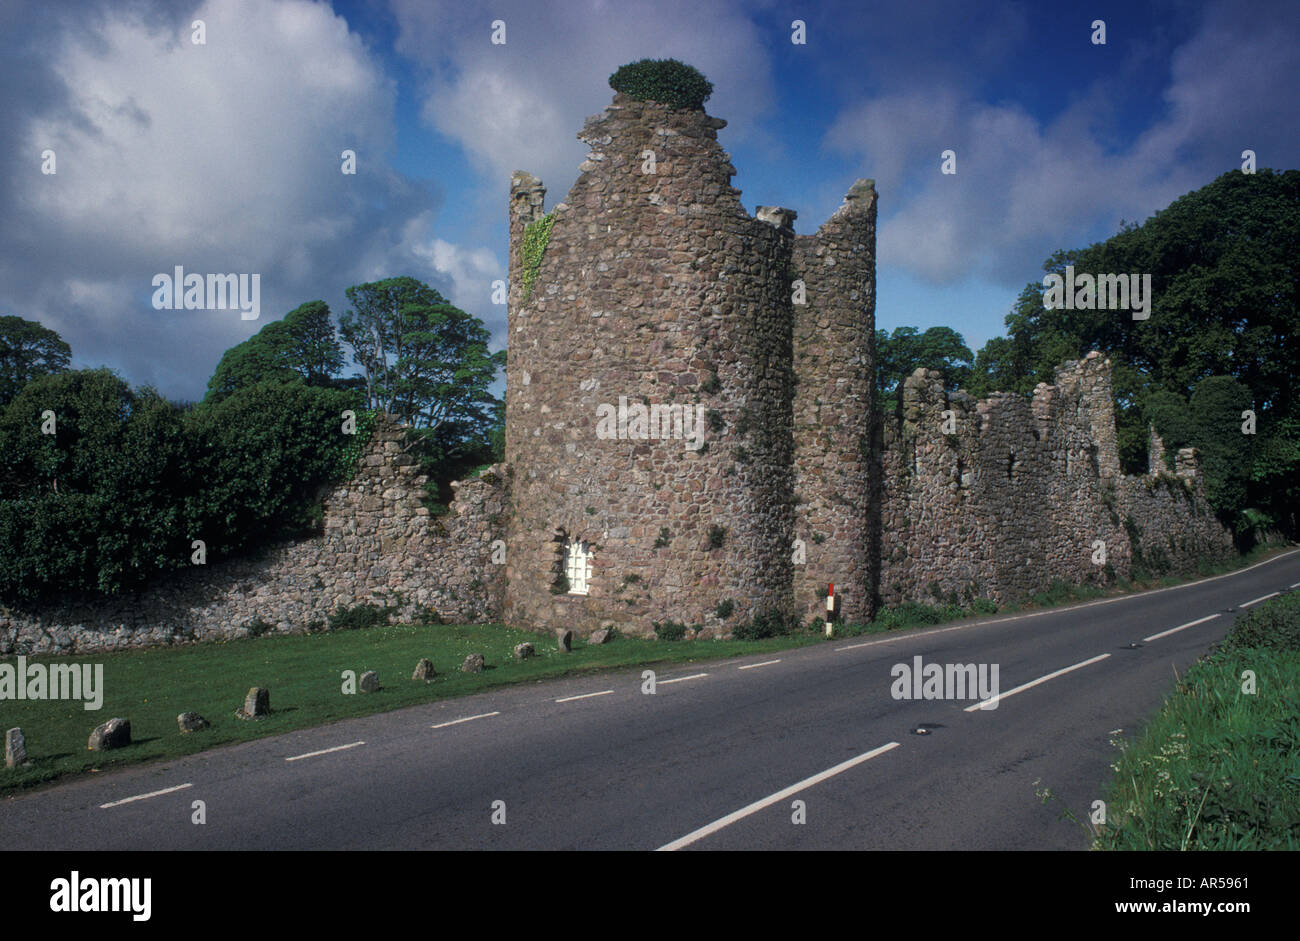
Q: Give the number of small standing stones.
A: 10